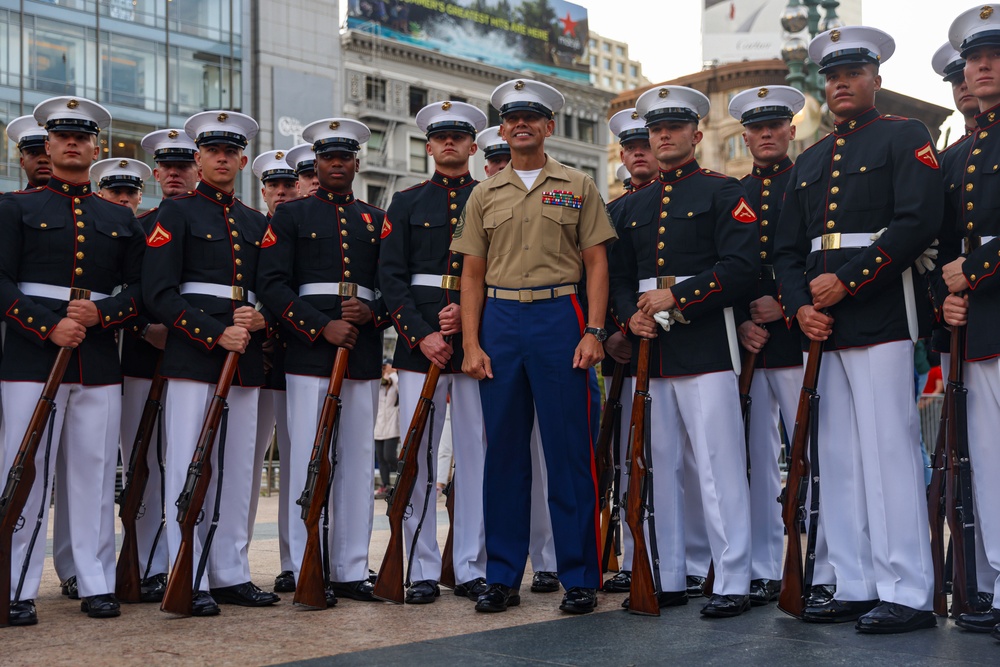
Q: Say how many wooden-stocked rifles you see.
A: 13